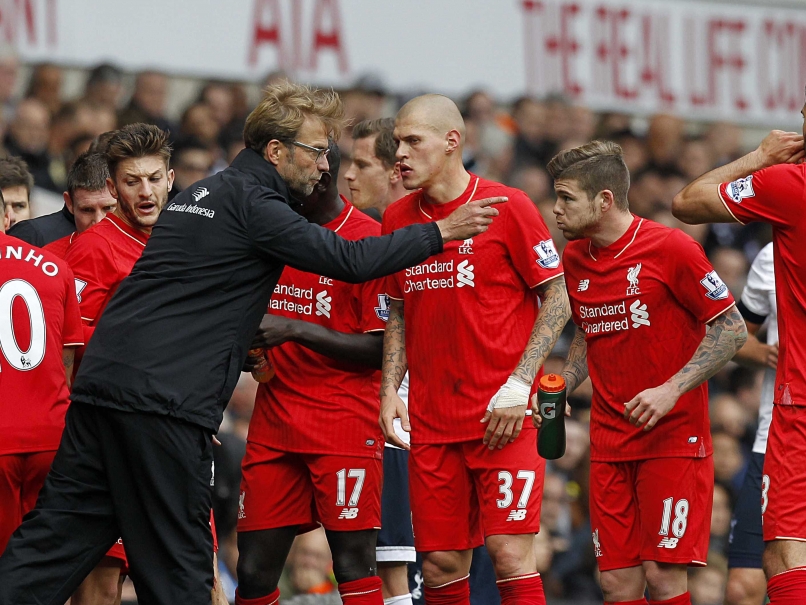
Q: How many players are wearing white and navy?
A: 2